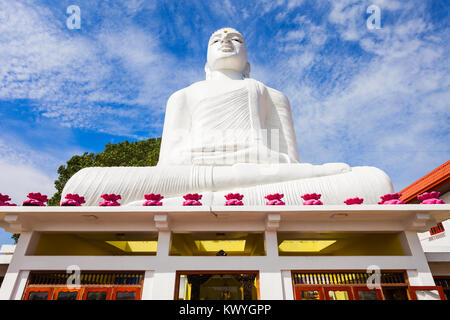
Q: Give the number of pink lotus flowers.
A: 12